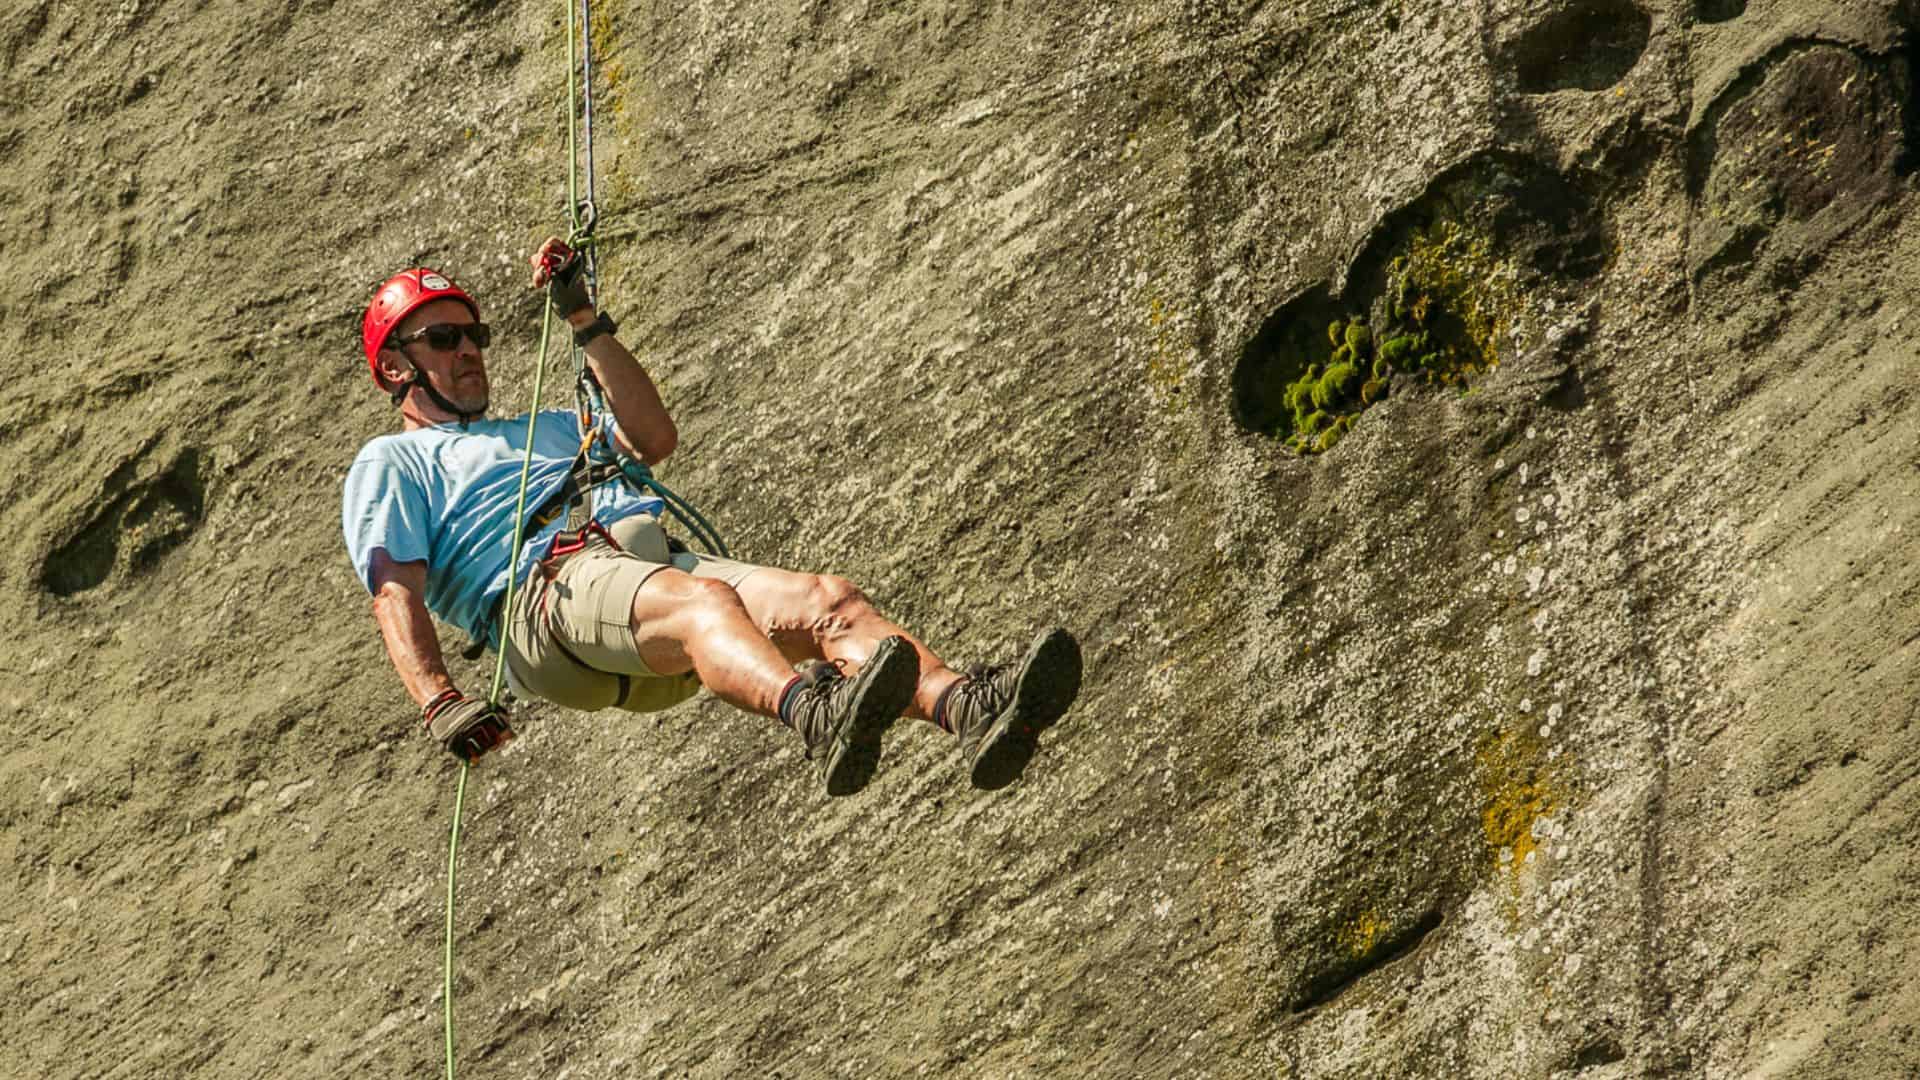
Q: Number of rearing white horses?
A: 0